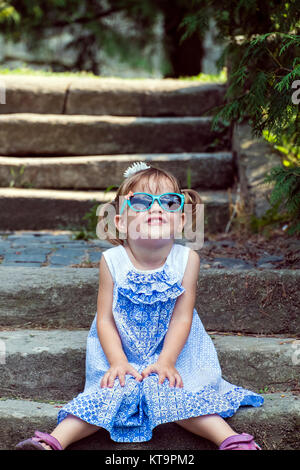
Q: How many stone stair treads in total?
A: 7